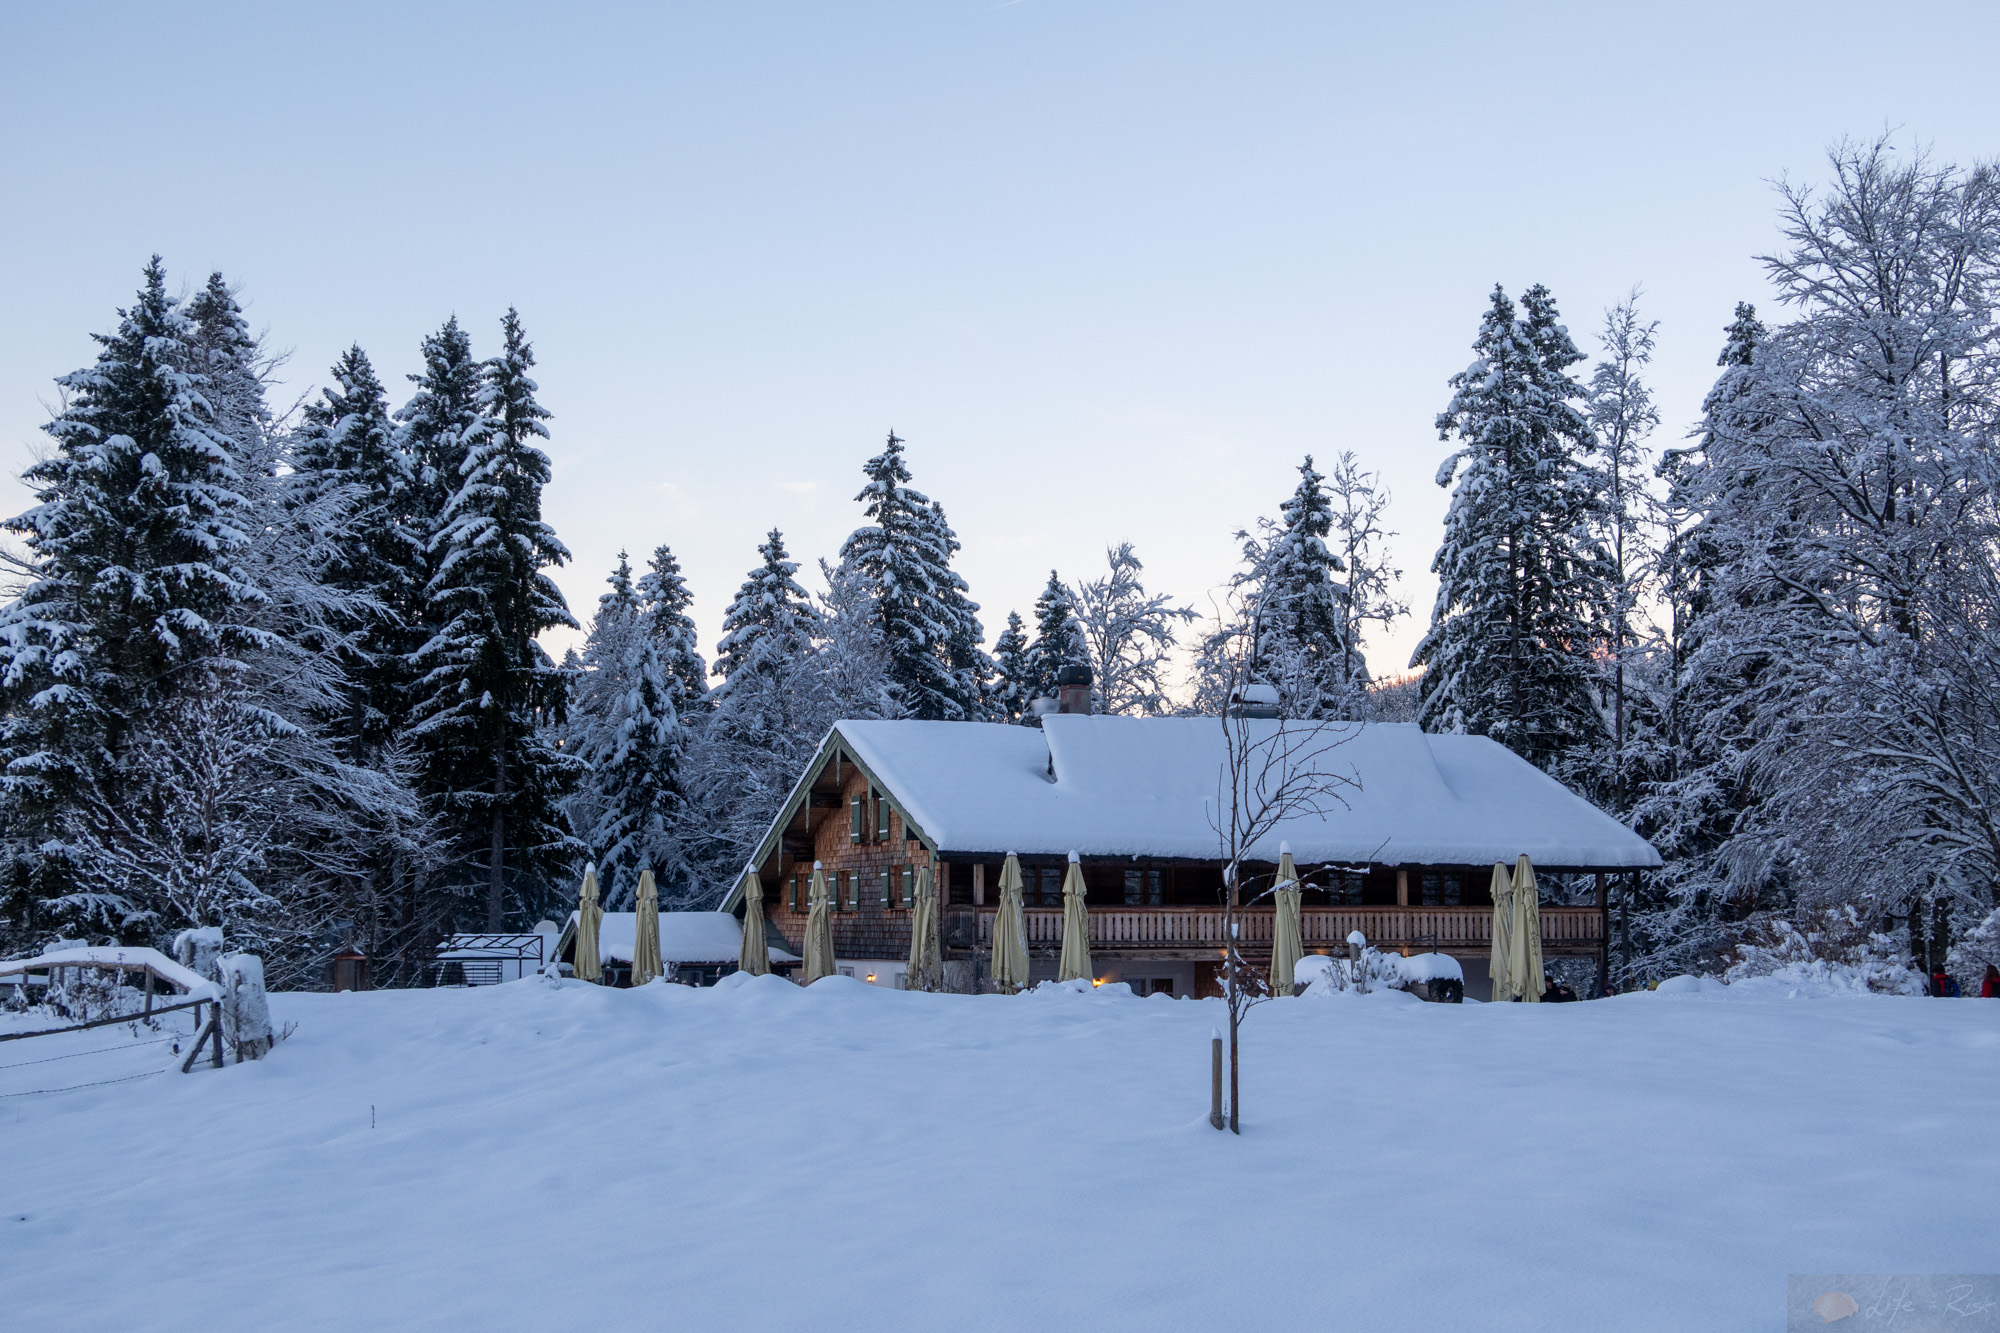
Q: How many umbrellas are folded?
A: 10